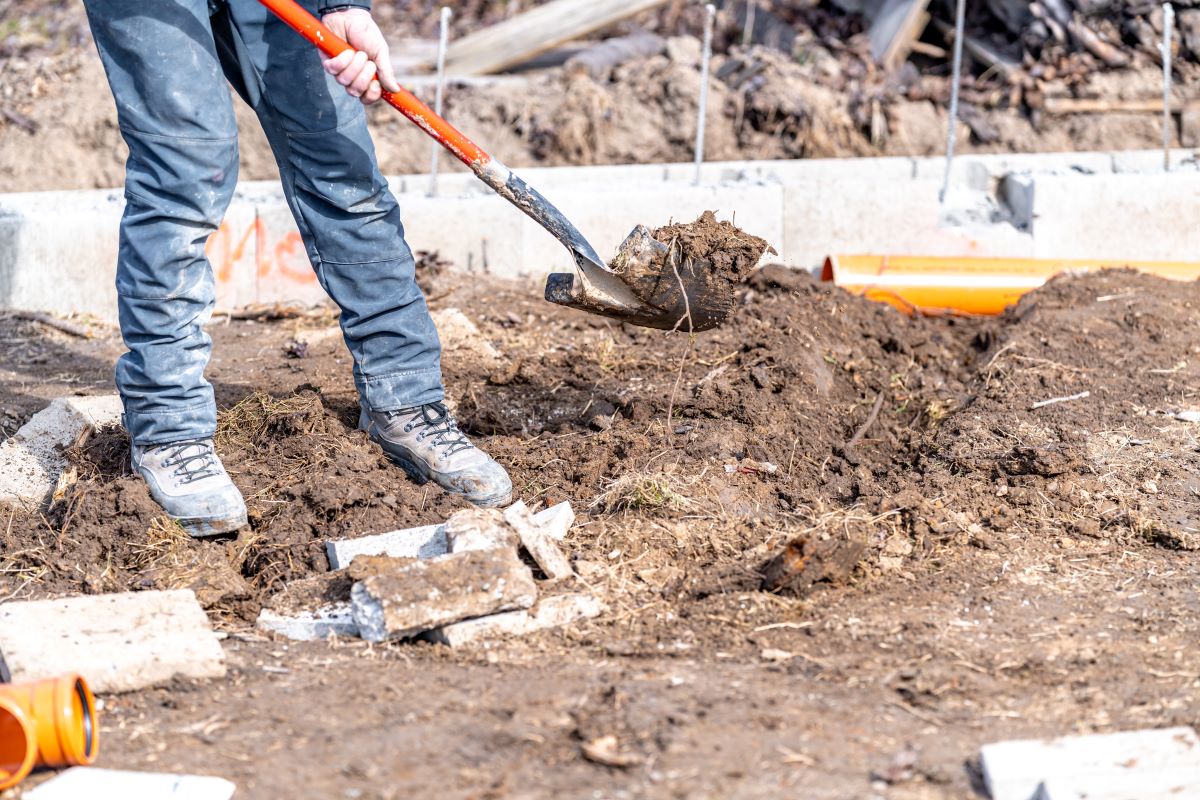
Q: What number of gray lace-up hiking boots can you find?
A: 2